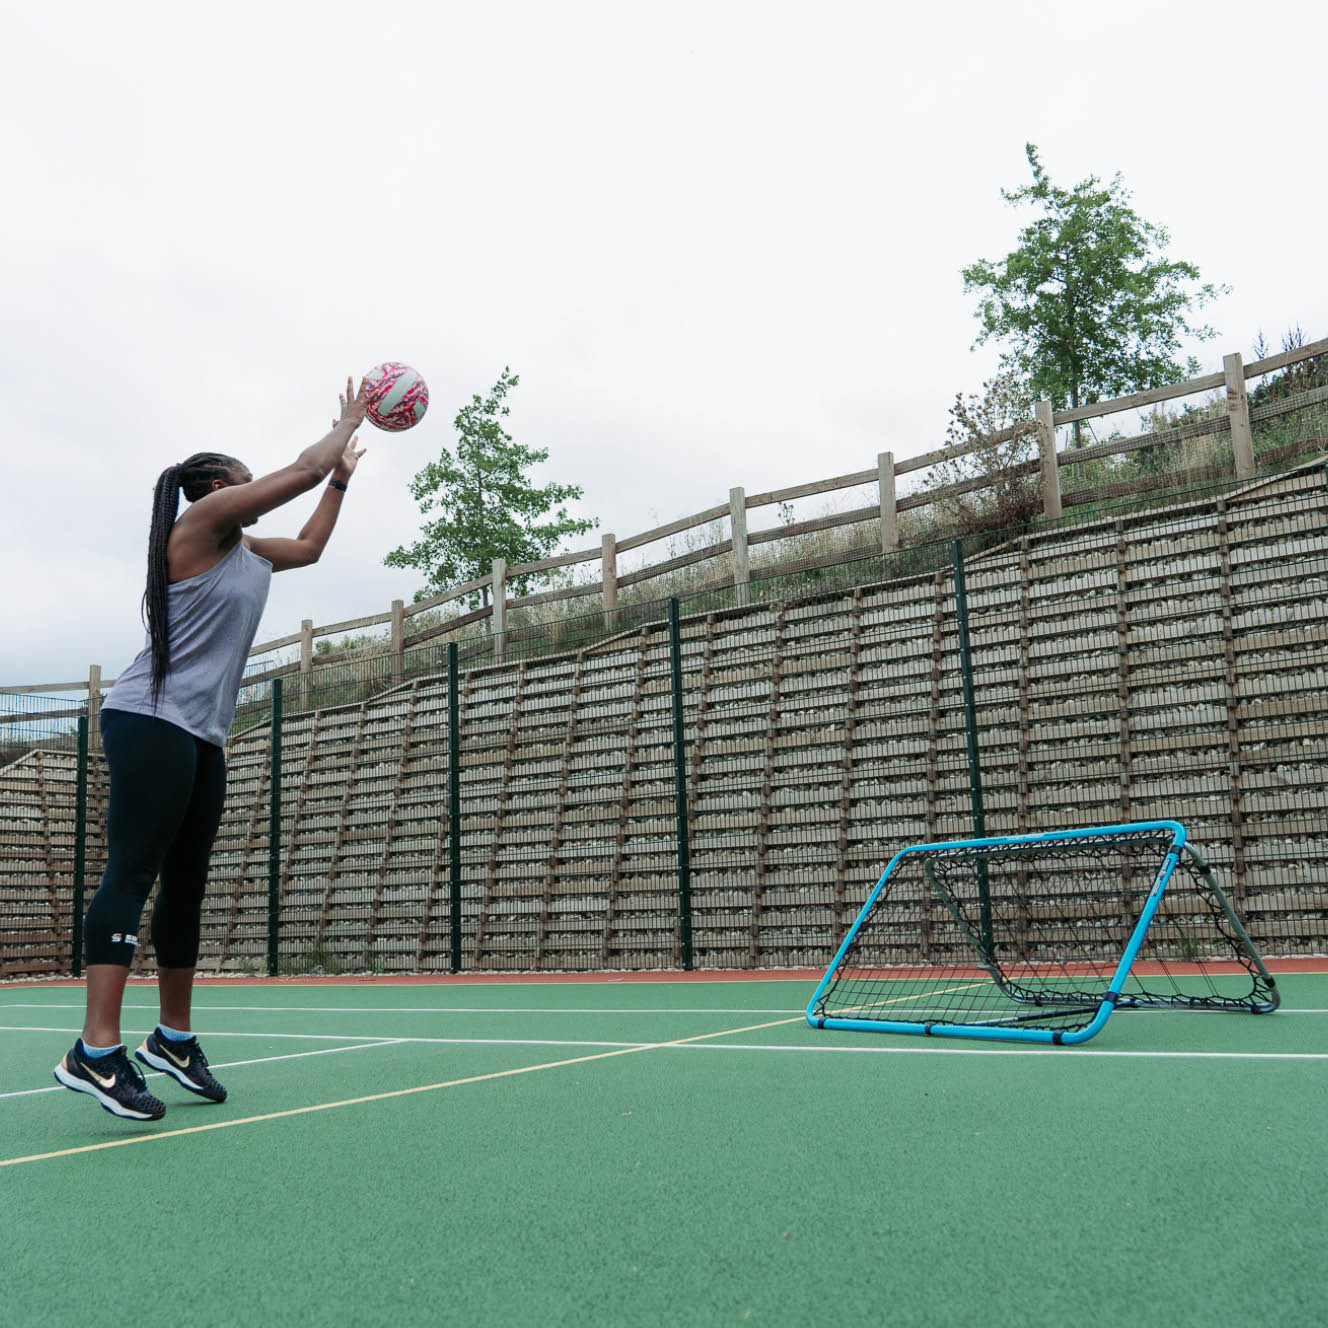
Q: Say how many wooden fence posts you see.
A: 9